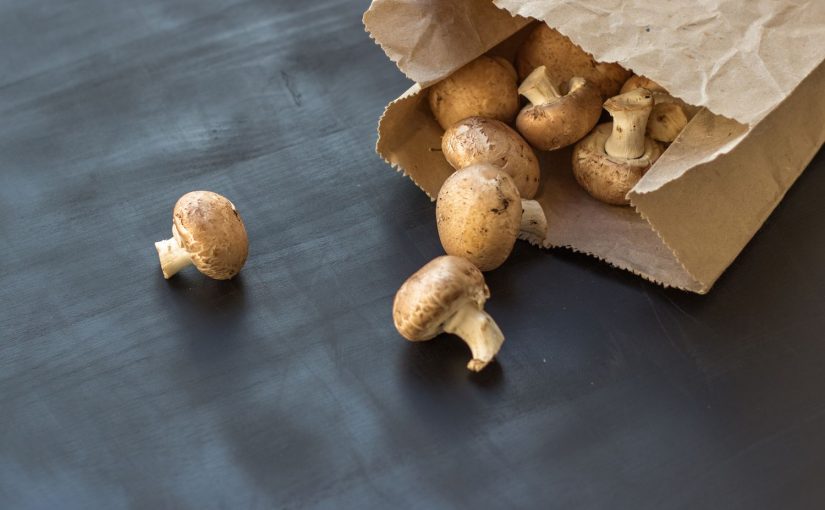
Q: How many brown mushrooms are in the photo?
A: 9